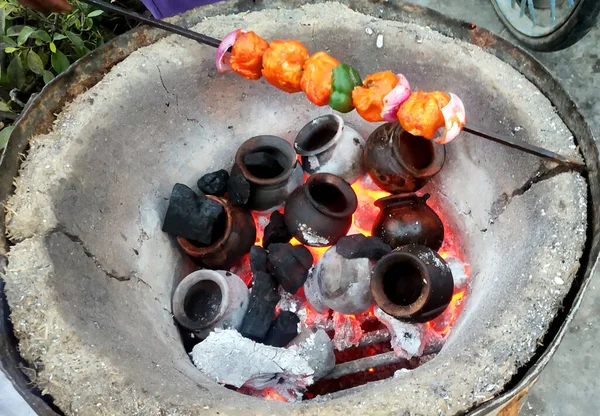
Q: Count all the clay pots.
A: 9